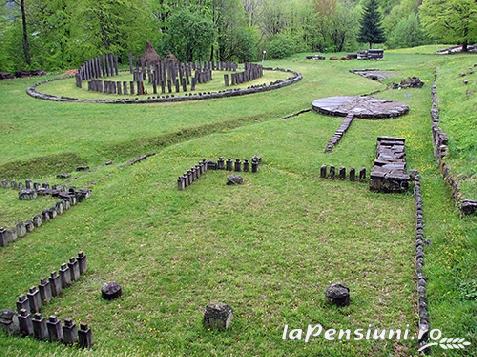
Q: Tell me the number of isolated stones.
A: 4